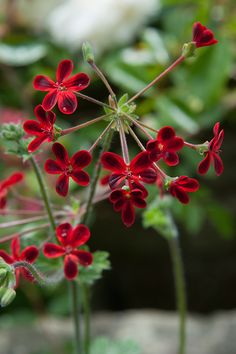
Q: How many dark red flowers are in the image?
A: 12